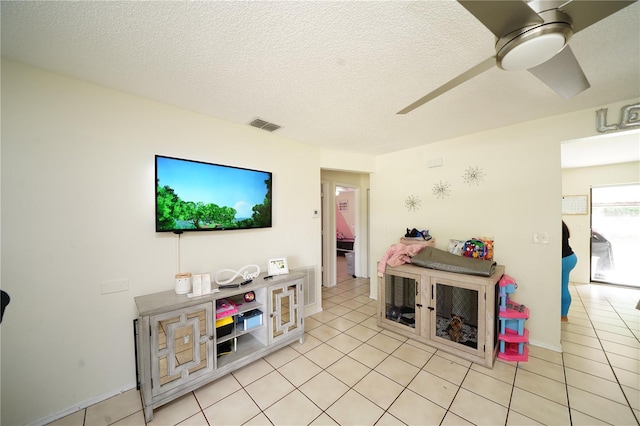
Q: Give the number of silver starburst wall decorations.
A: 3